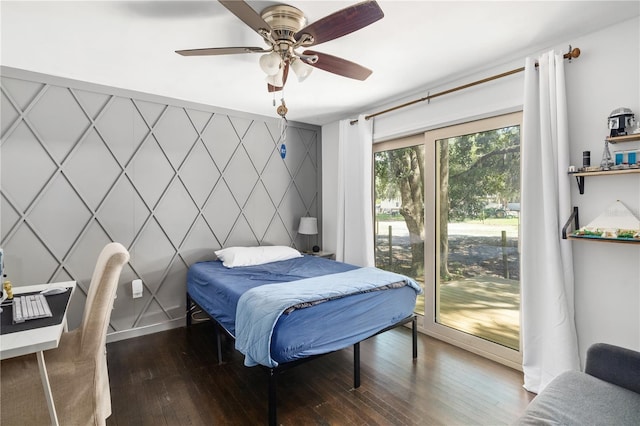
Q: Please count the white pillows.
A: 1